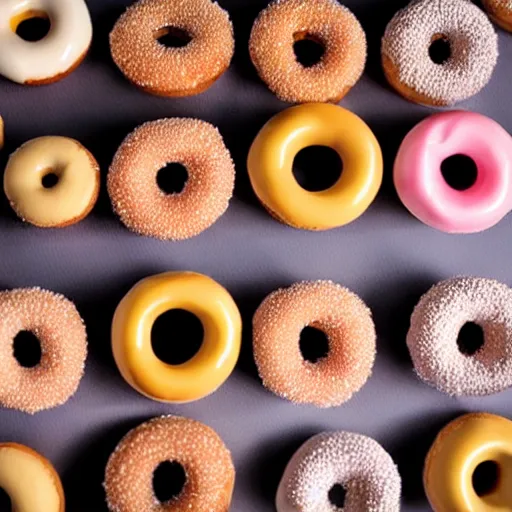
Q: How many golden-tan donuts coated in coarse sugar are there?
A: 6